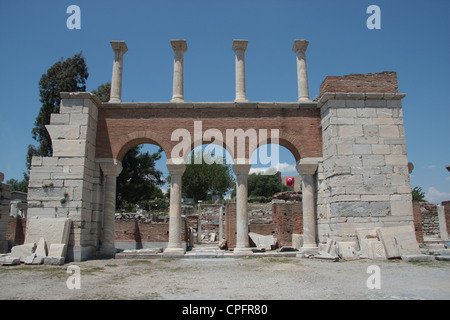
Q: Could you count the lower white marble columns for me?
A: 4